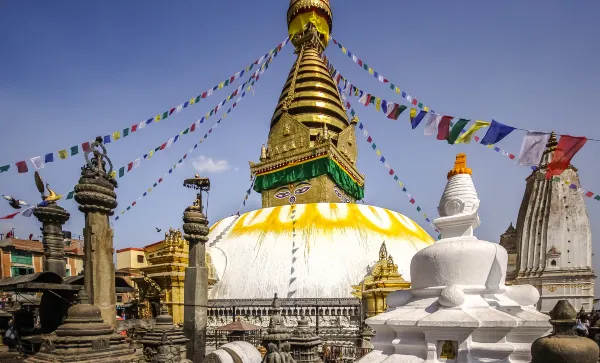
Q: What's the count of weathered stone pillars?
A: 3